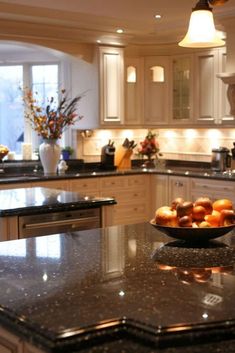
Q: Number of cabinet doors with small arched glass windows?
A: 2